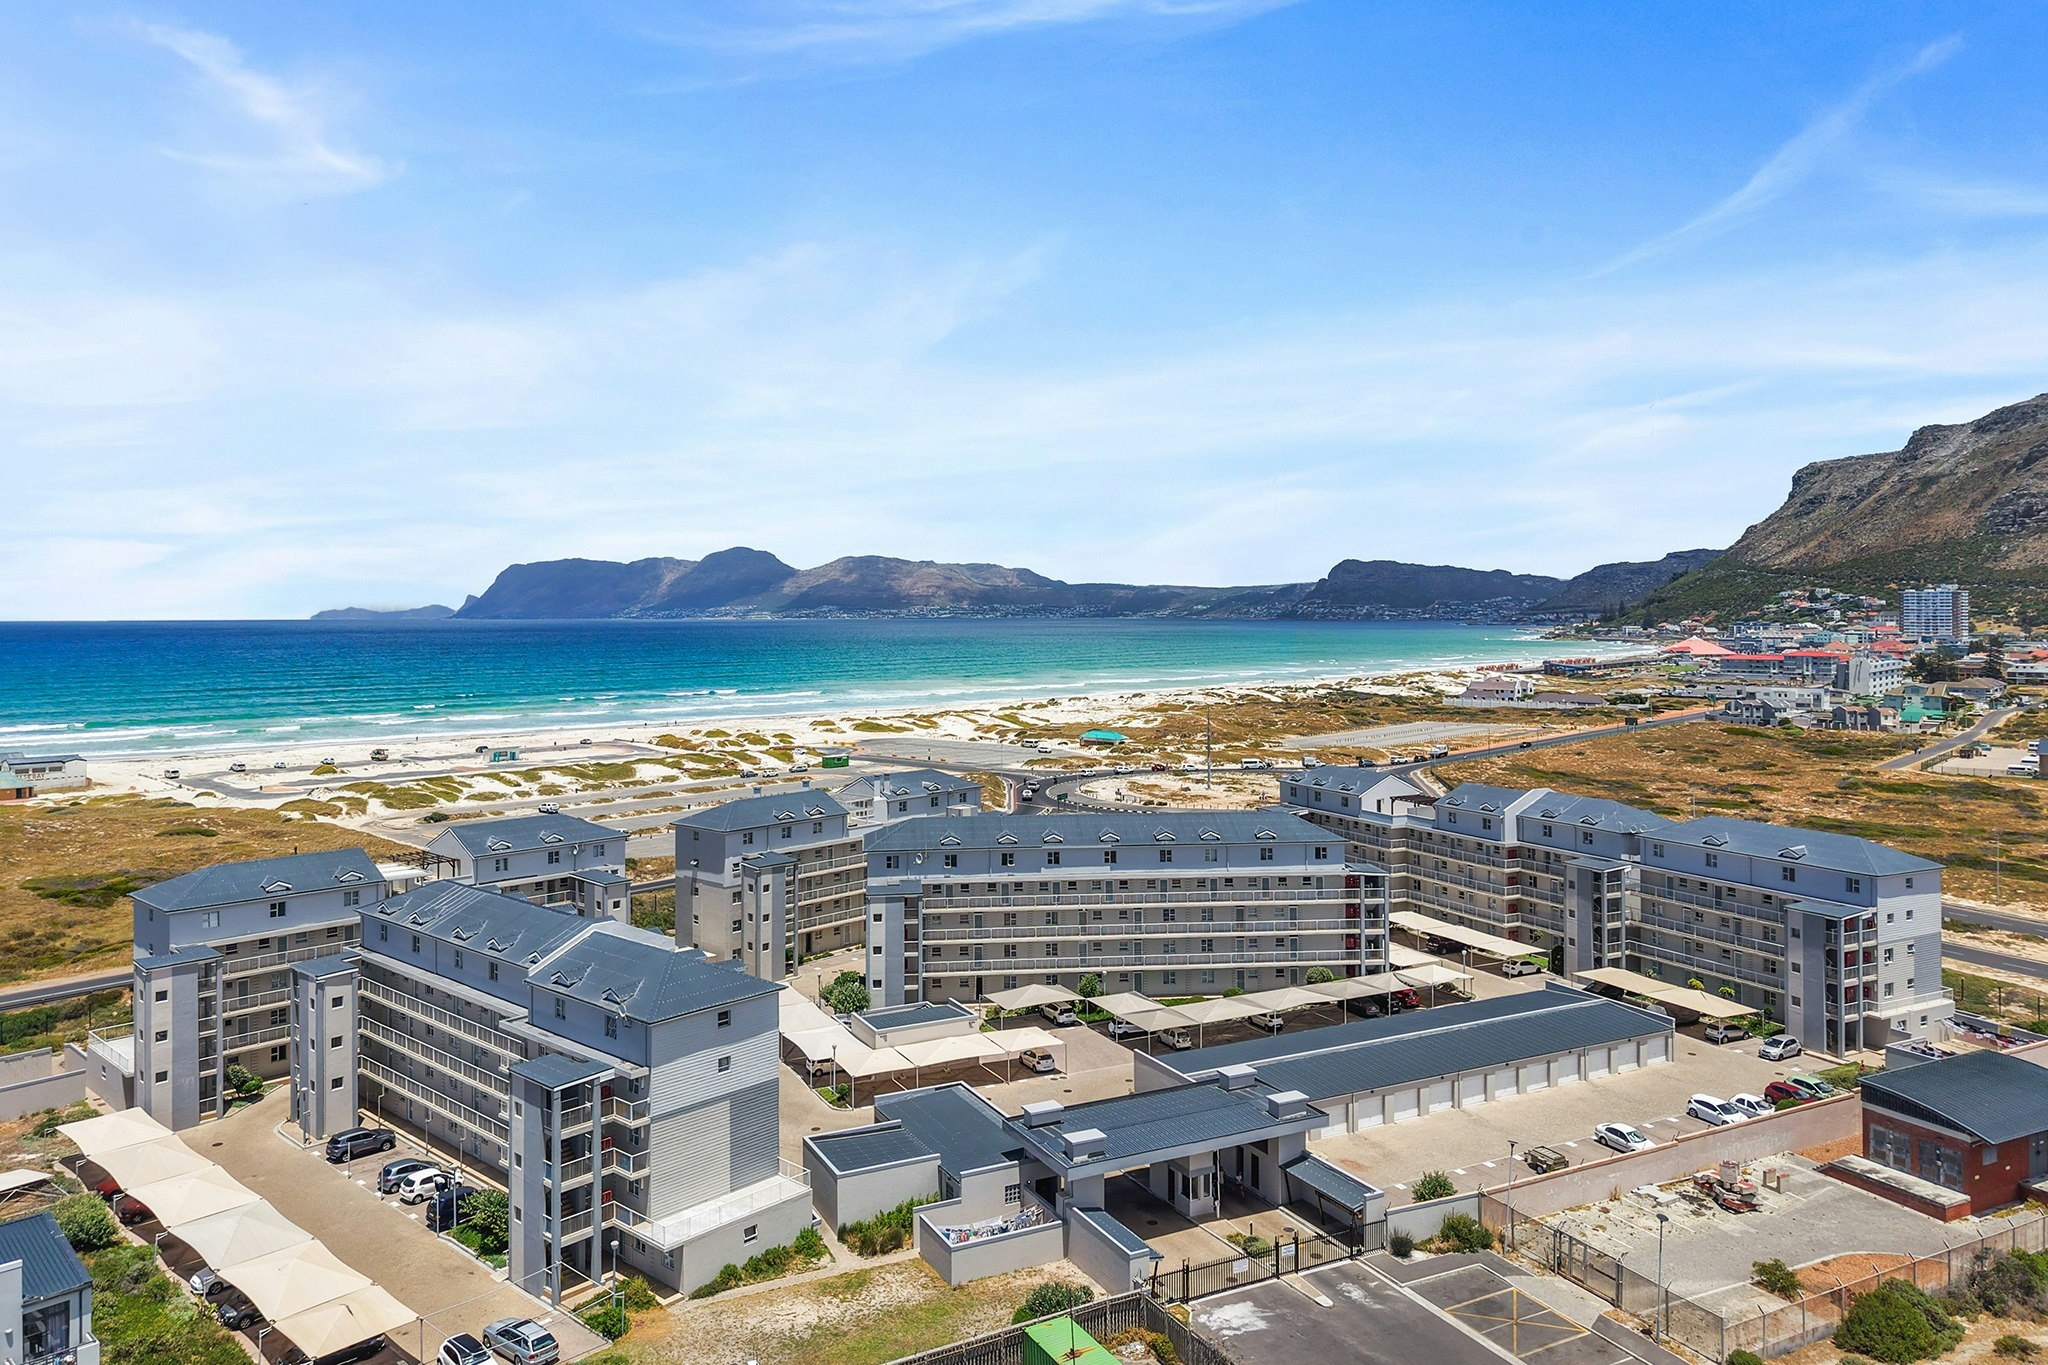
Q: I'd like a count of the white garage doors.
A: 11